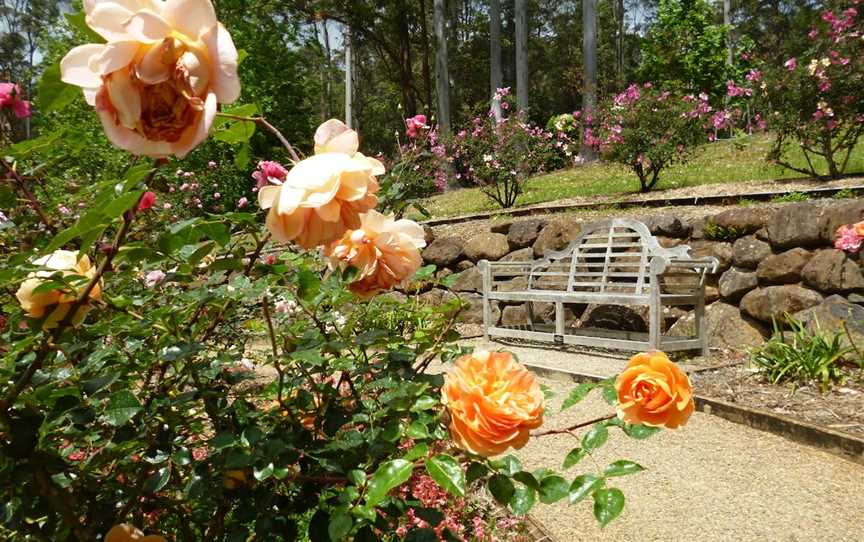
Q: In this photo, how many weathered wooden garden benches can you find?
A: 1